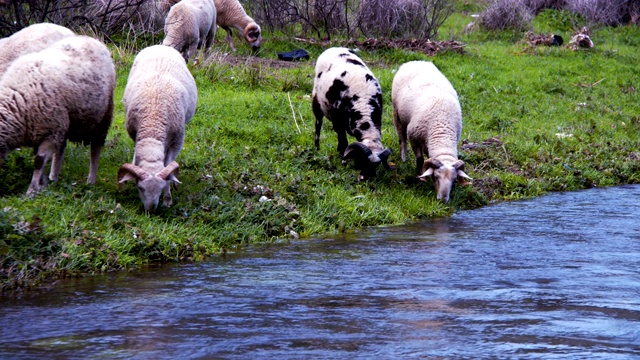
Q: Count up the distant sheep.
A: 2